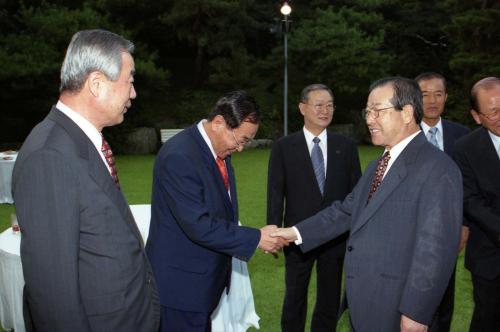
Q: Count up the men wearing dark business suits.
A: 6